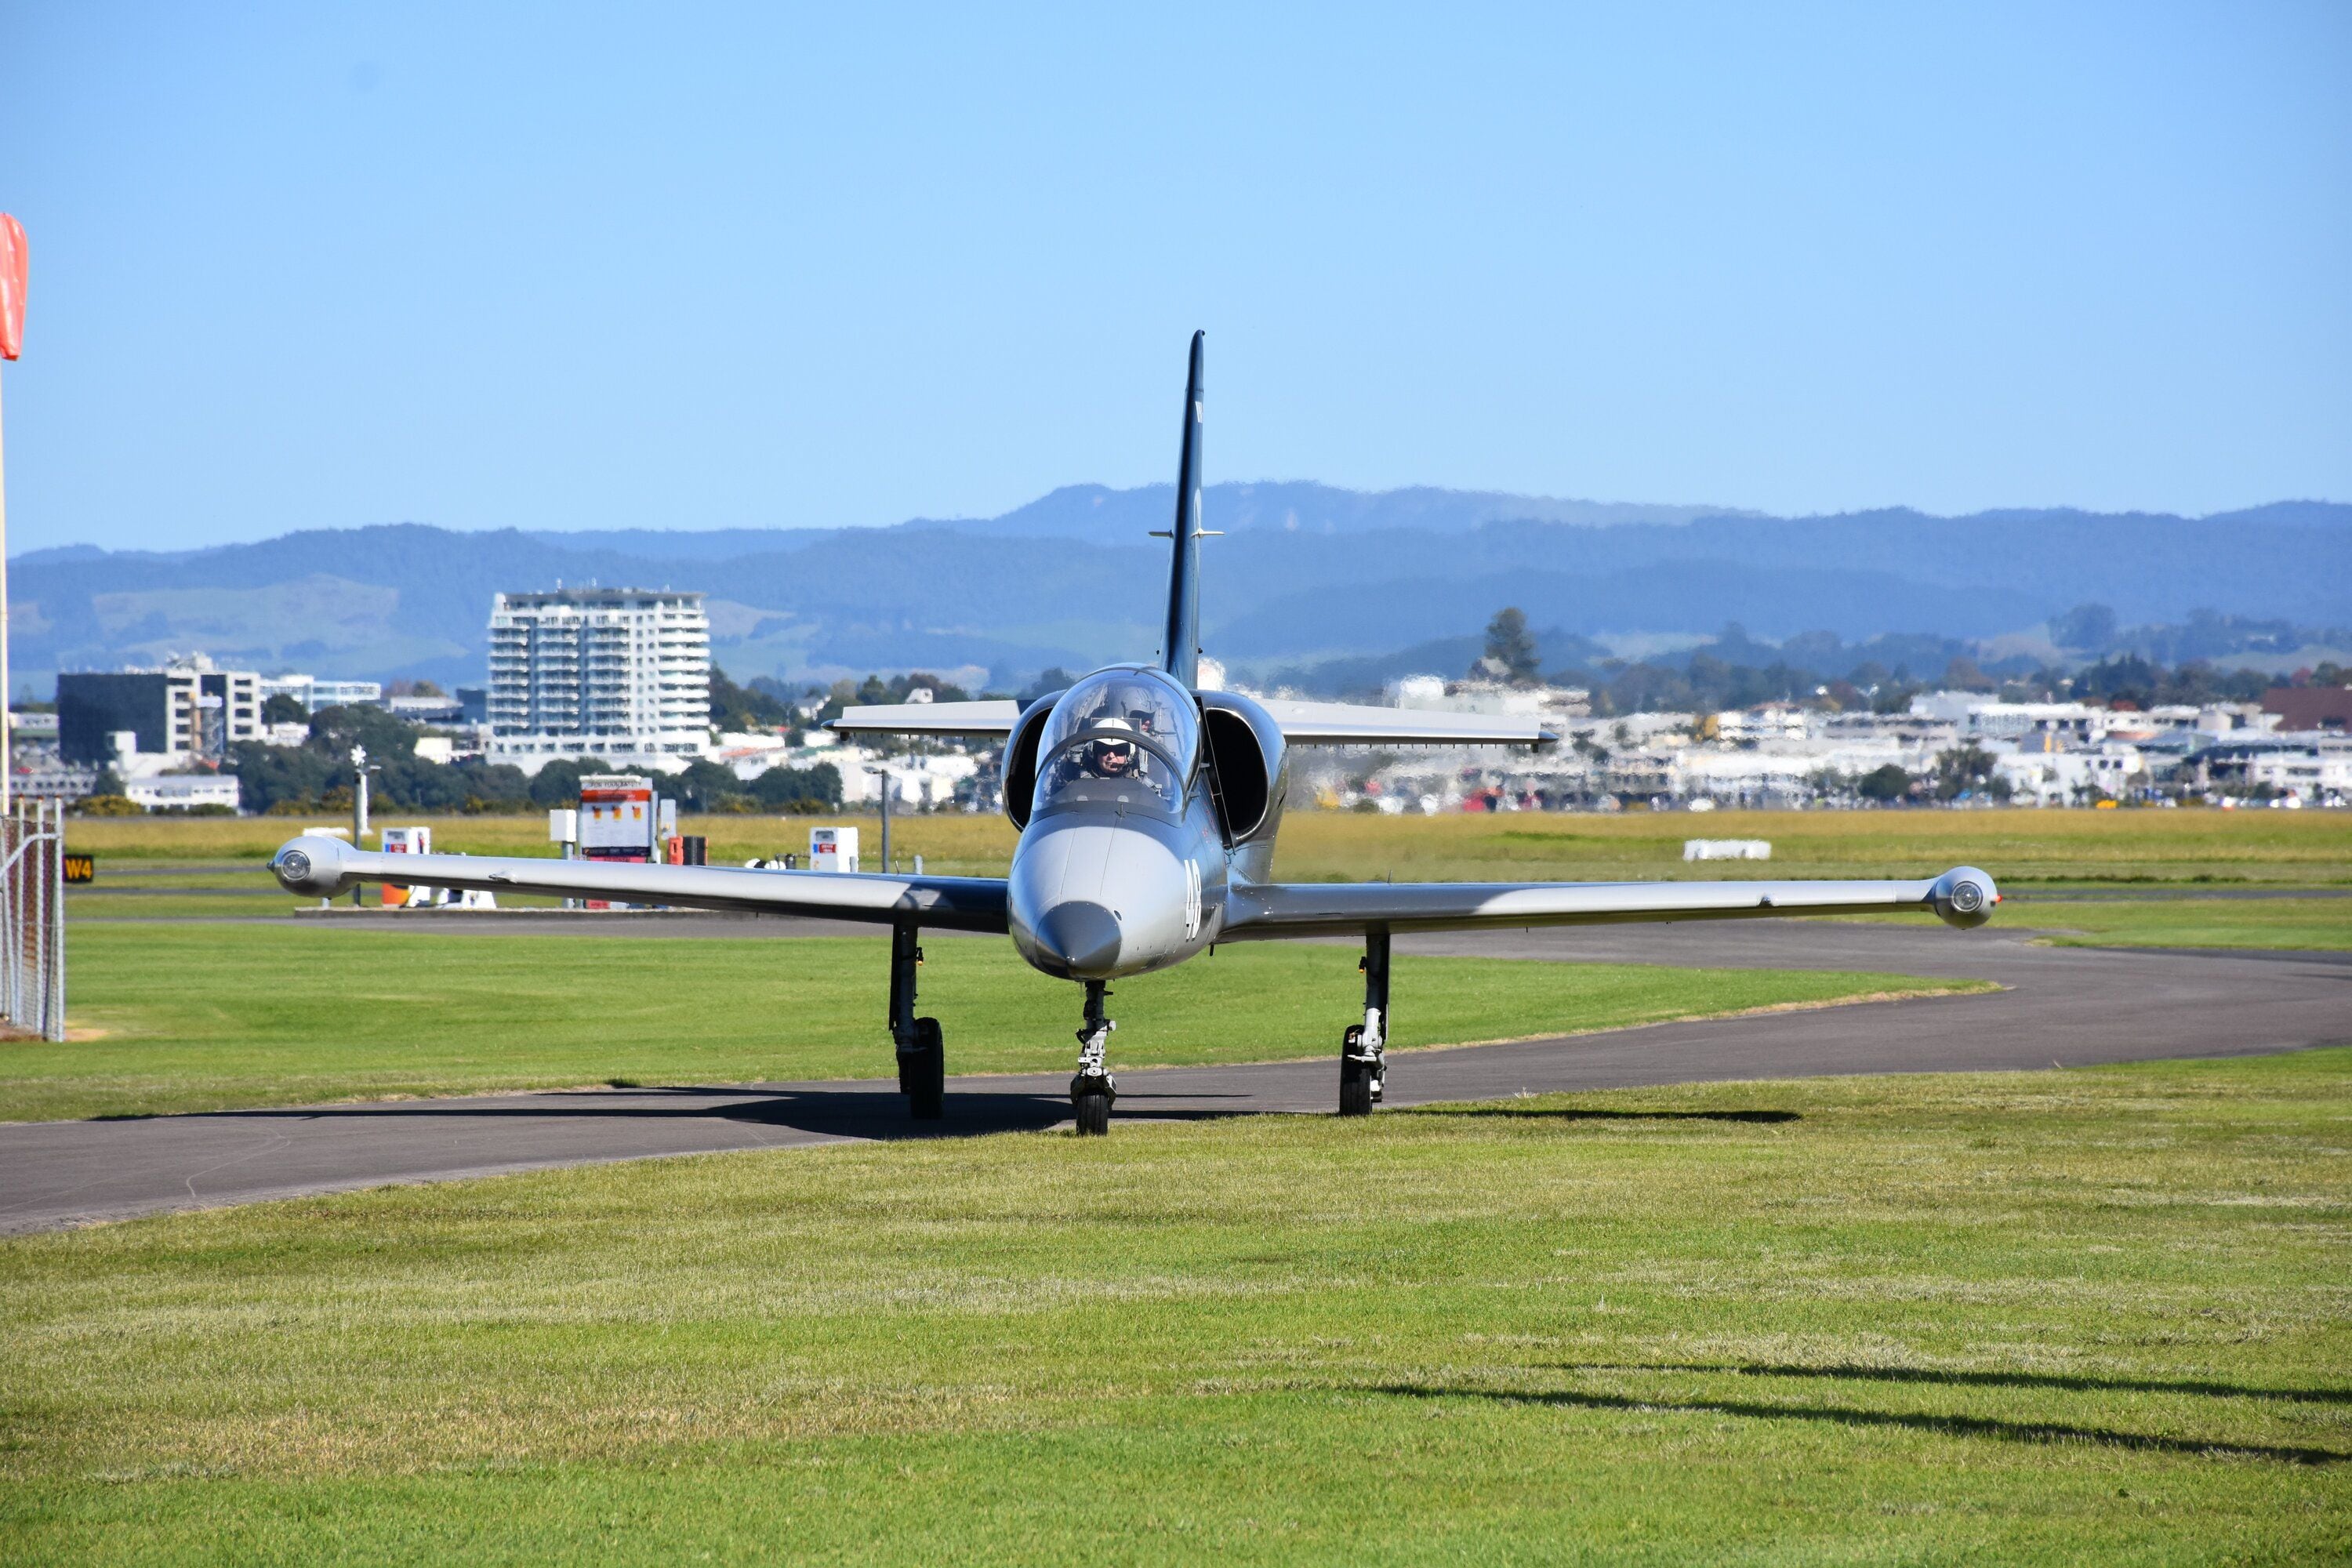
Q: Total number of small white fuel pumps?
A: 2